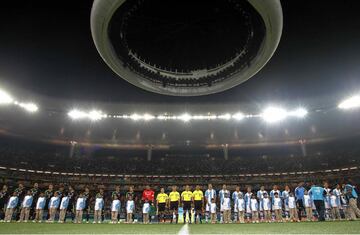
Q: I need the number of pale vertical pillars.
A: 4